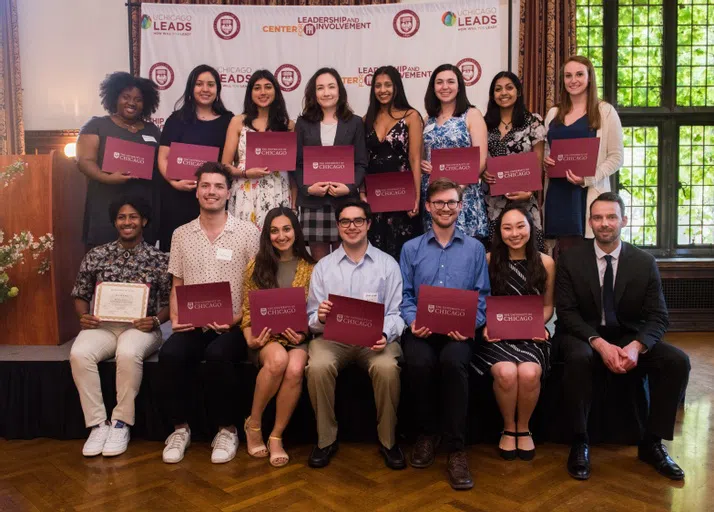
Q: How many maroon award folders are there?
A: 13